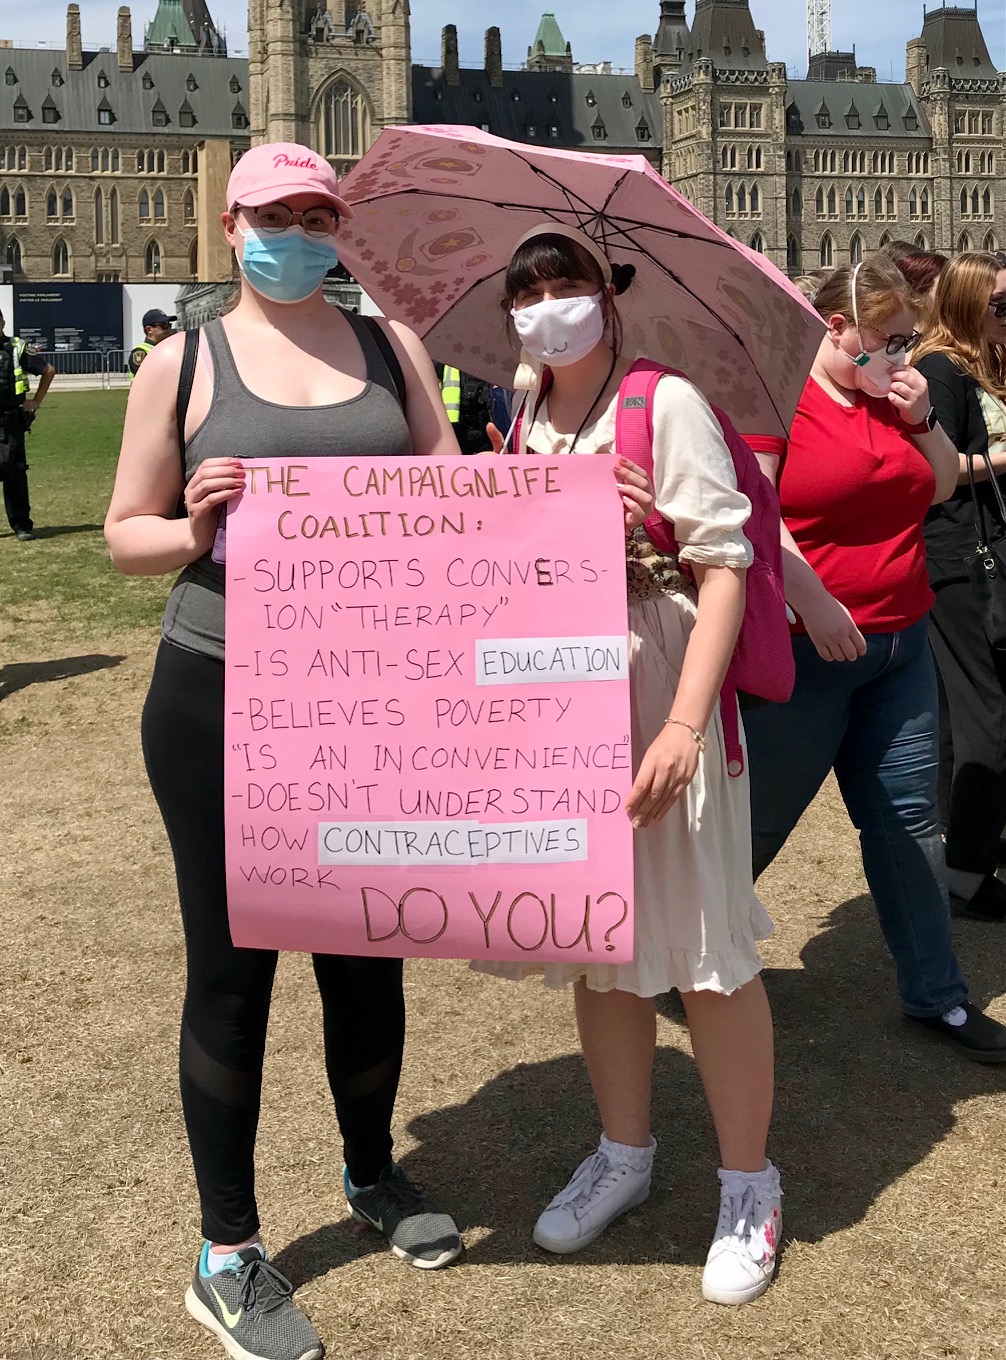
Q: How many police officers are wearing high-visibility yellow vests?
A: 3